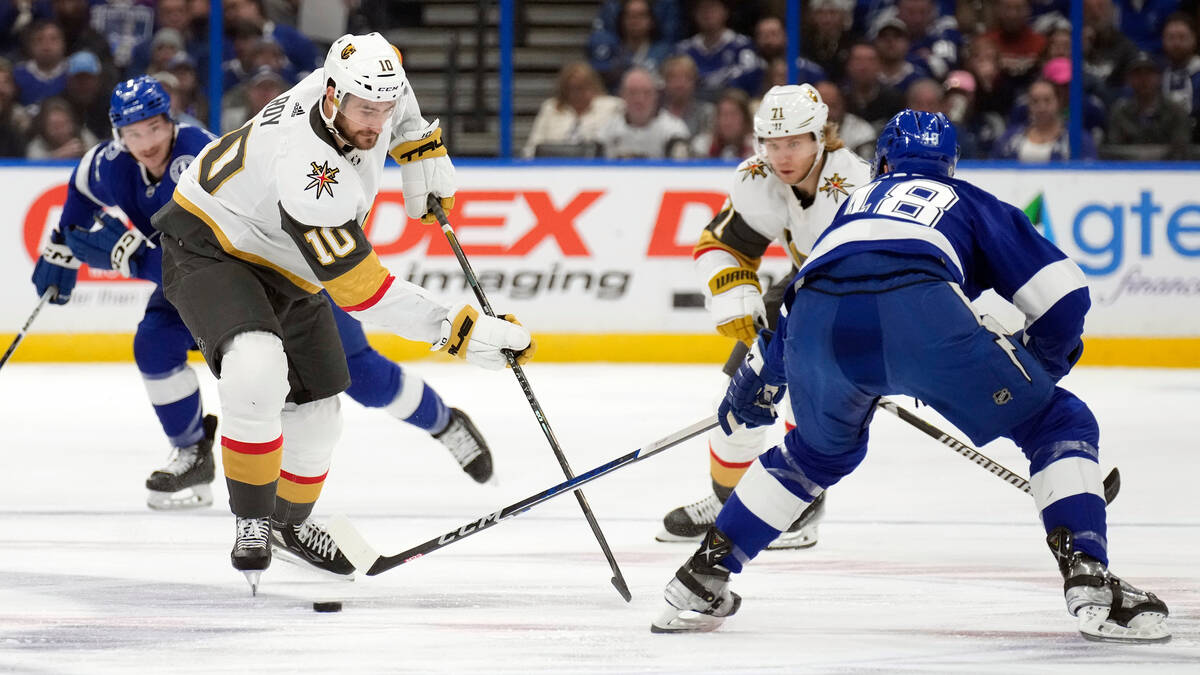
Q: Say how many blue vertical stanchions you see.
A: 4